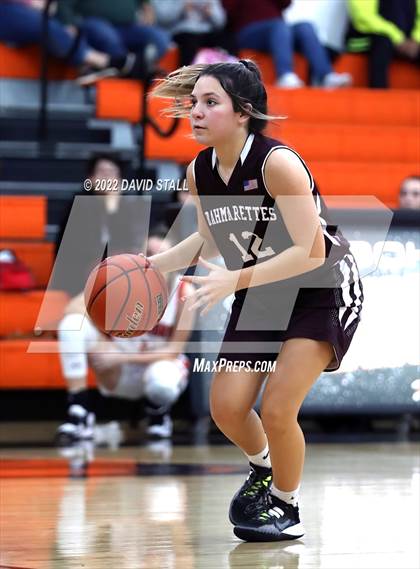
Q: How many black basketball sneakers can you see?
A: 2